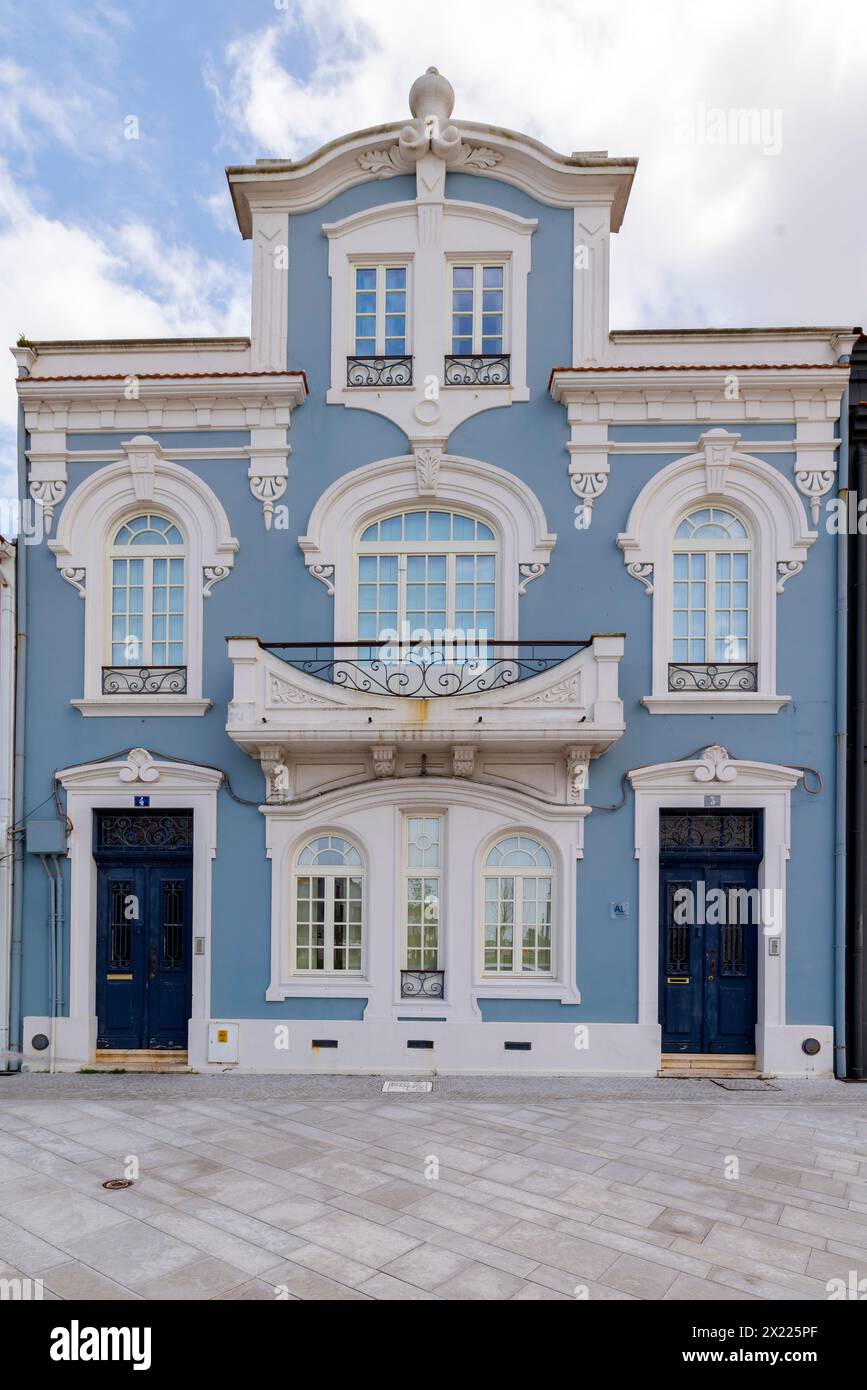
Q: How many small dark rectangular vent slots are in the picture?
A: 3